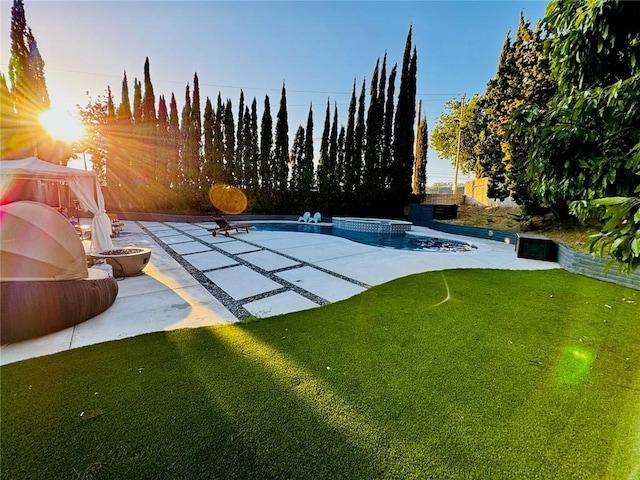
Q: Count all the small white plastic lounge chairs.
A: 2